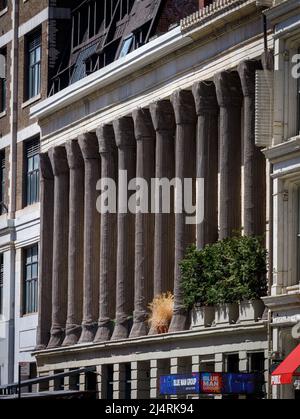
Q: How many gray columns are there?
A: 12